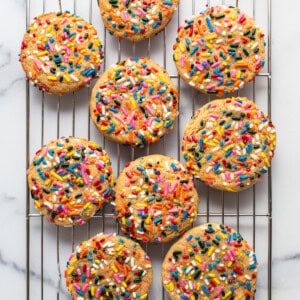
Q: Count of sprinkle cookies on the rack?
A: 9